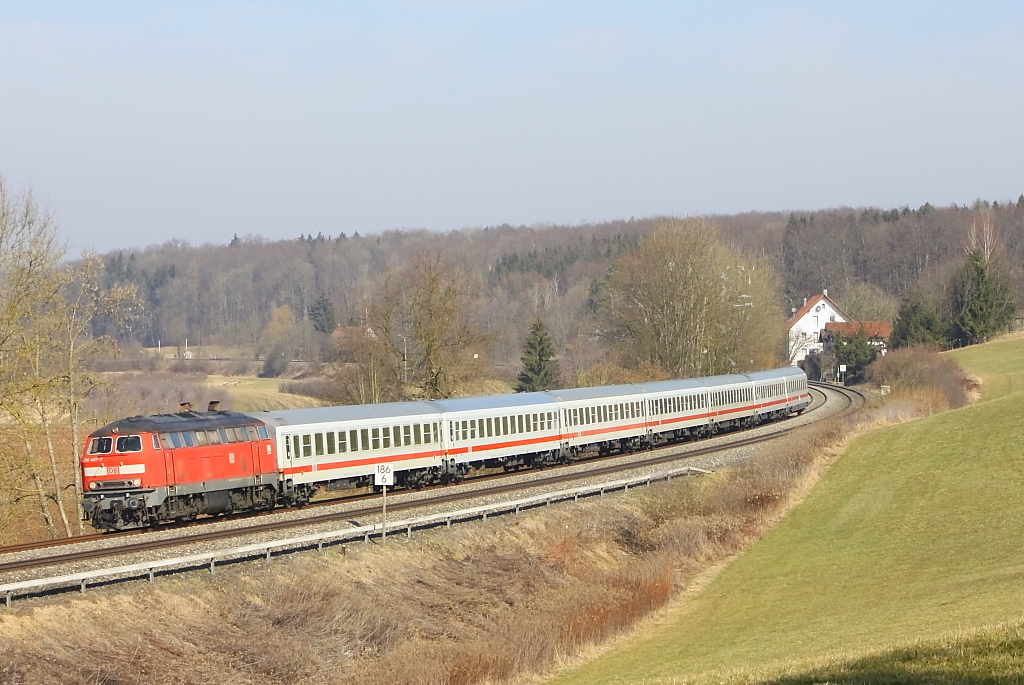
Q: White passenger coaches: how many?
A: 7